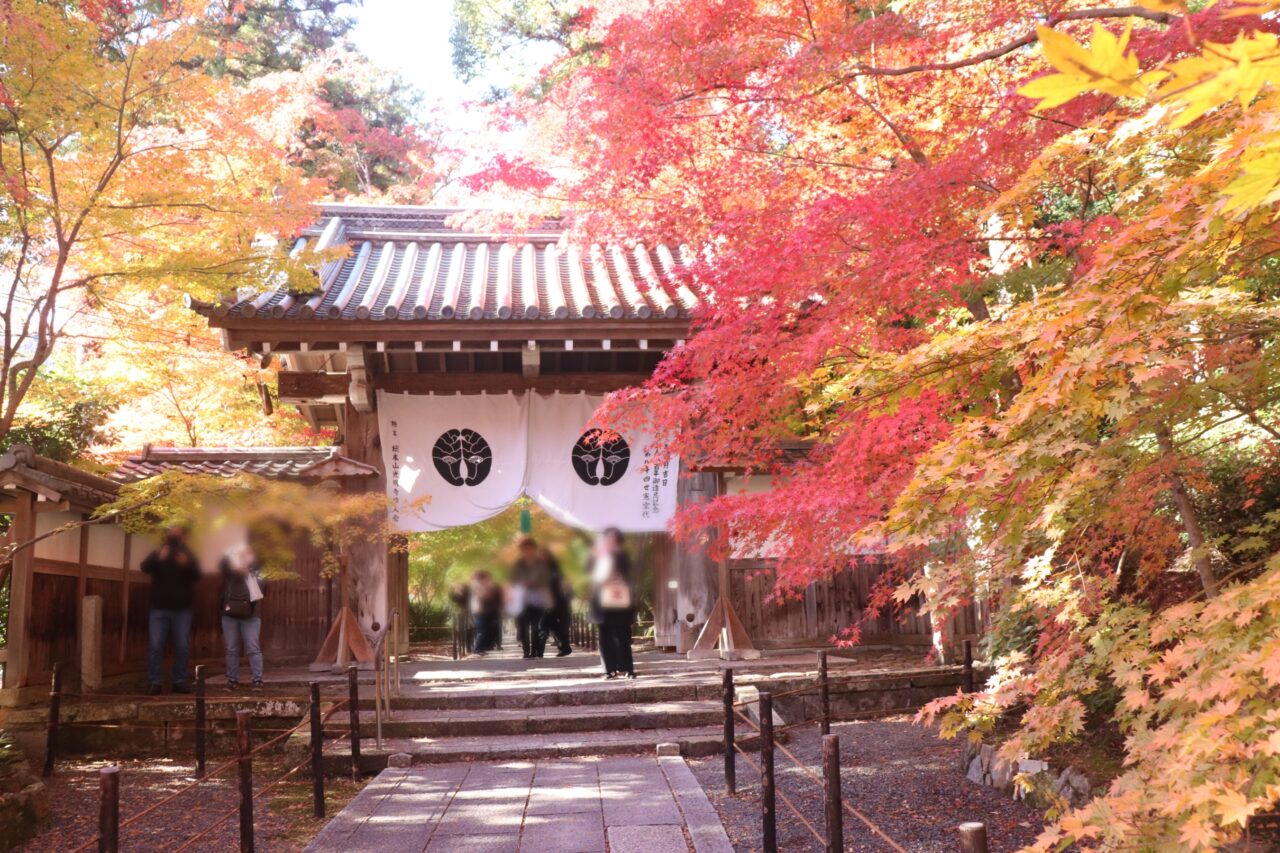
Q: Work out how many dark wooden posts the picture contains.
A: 12